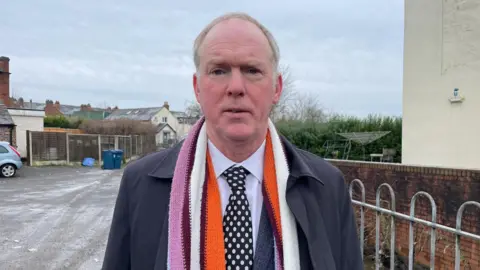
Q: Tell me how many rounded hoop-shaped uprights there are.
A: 4